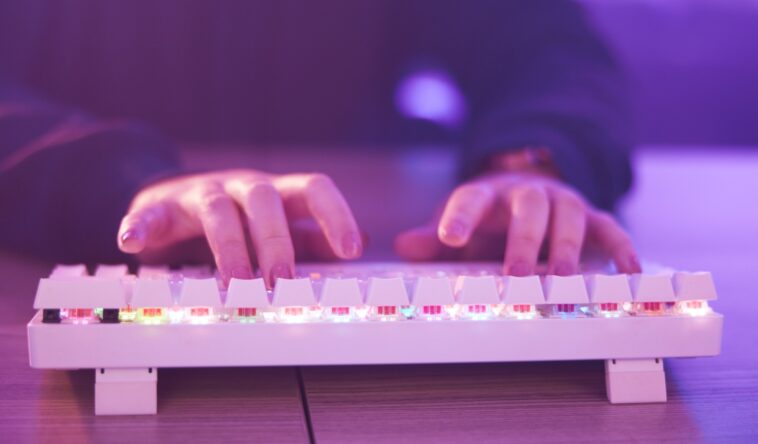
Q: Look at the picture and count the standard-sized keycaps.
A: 13